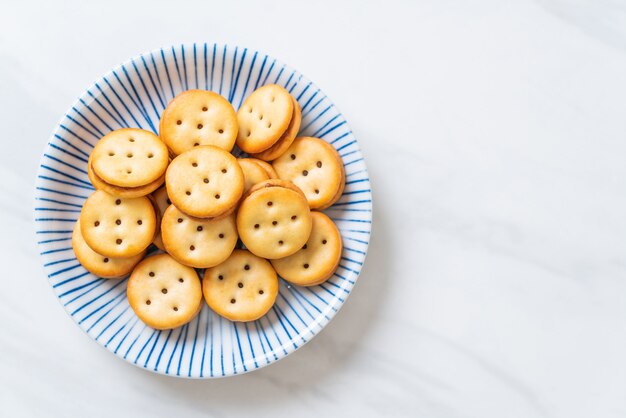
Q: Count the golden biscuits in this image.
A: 14